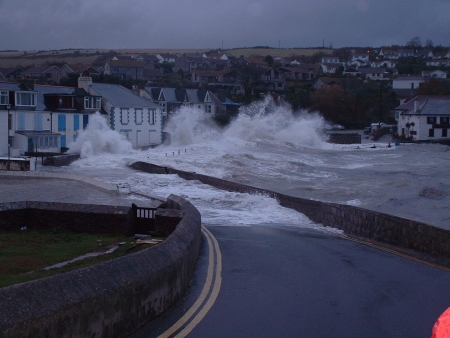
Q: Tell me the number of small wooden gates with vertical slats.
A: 1